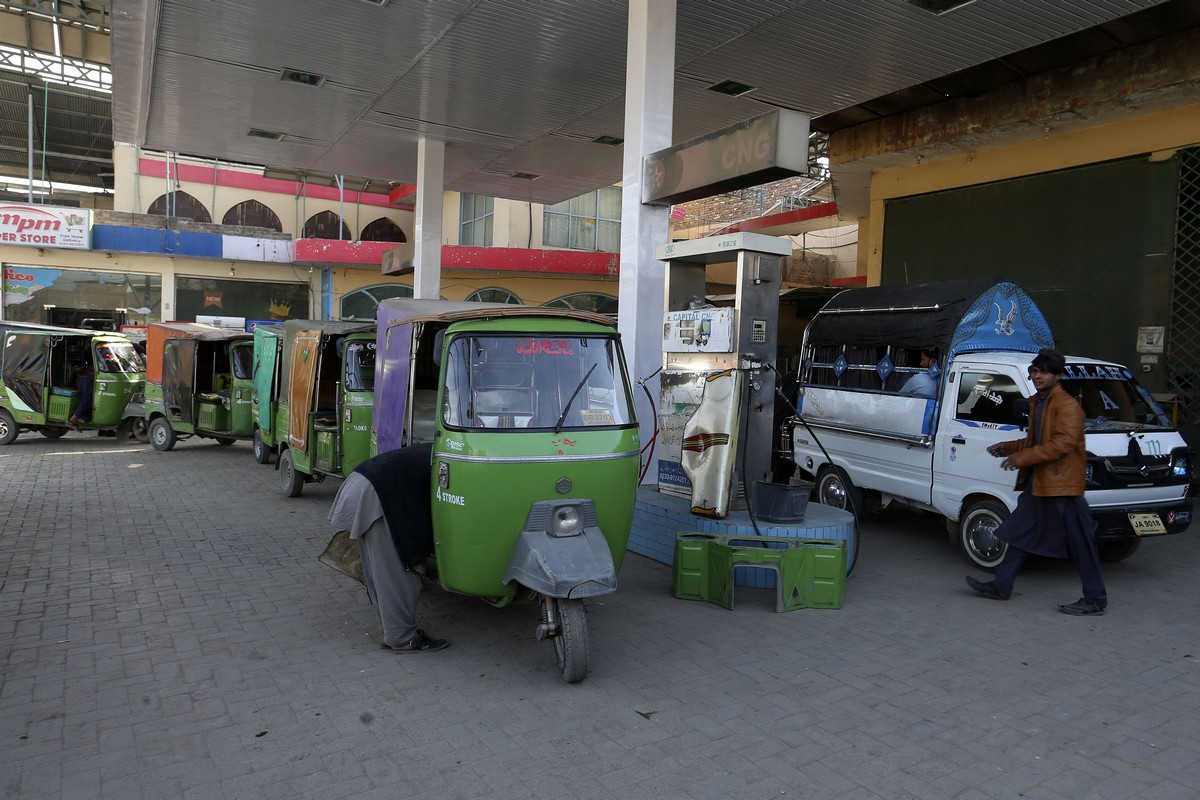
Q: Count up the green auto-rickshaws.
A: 5